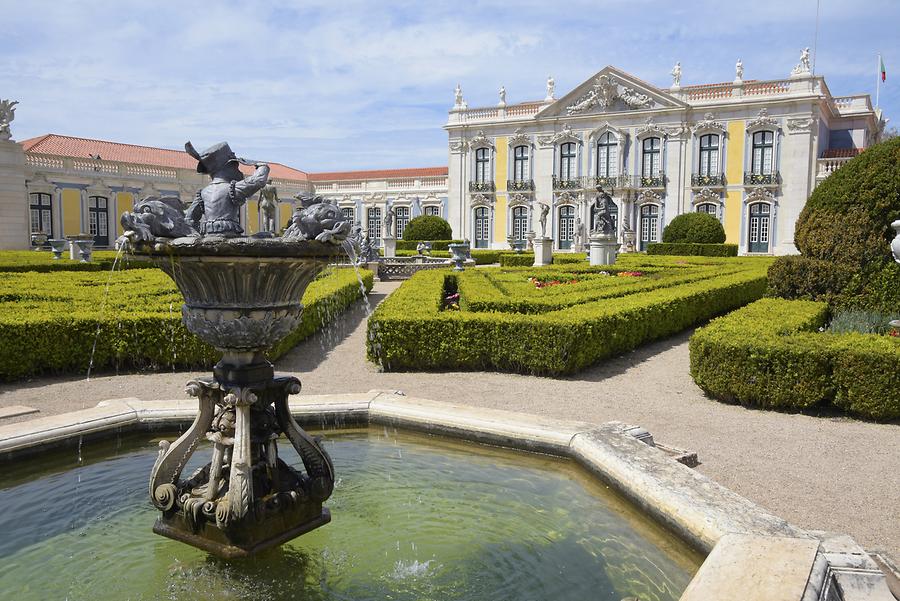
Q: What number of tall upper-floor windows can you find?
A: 7